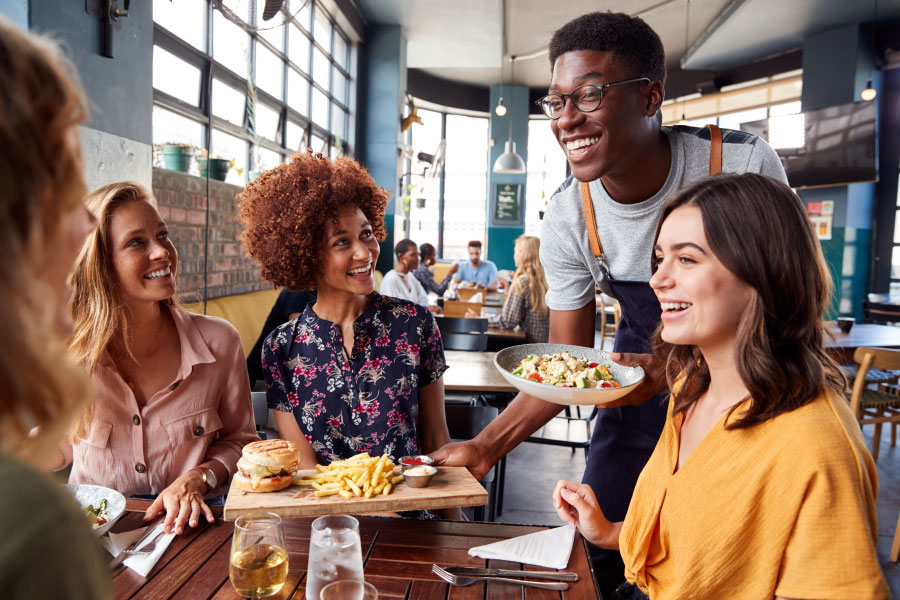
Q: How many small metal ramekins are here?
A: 2